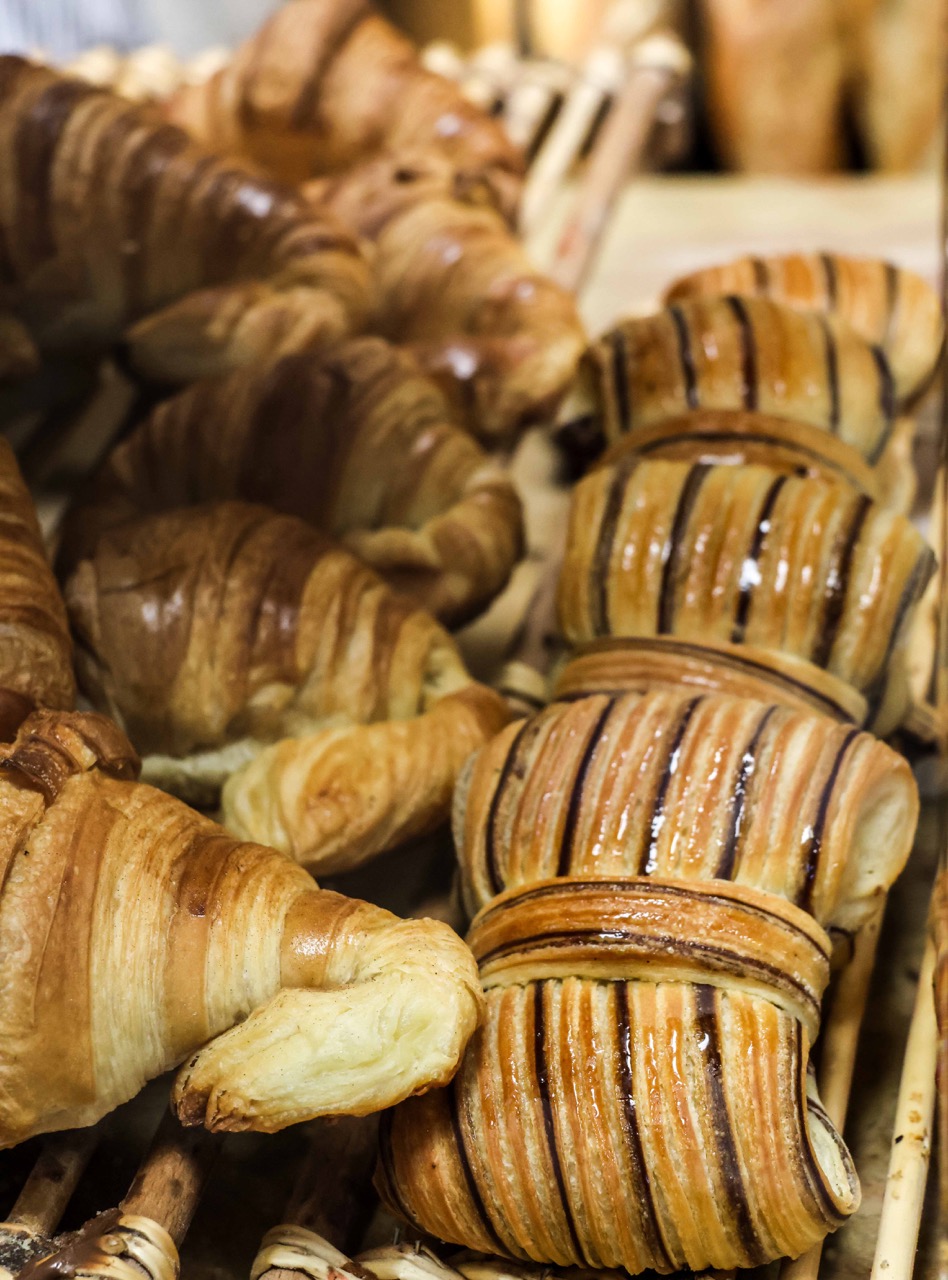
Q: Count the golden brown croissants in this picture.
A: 7